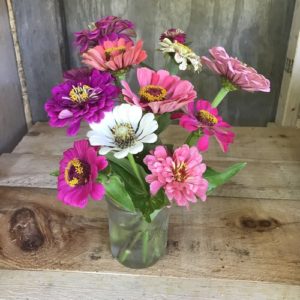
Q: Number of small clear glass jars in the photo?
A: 1